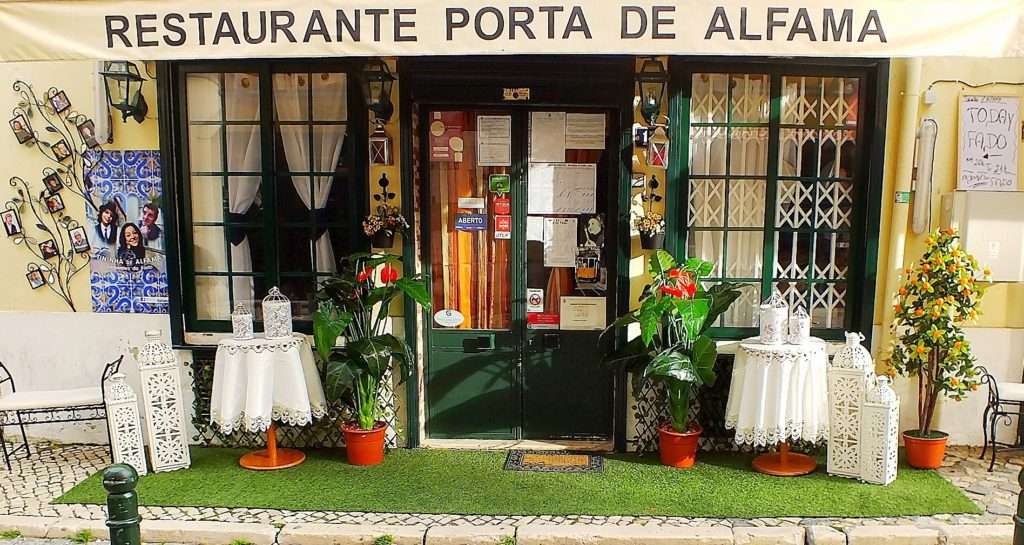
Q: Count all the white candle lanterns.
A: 8